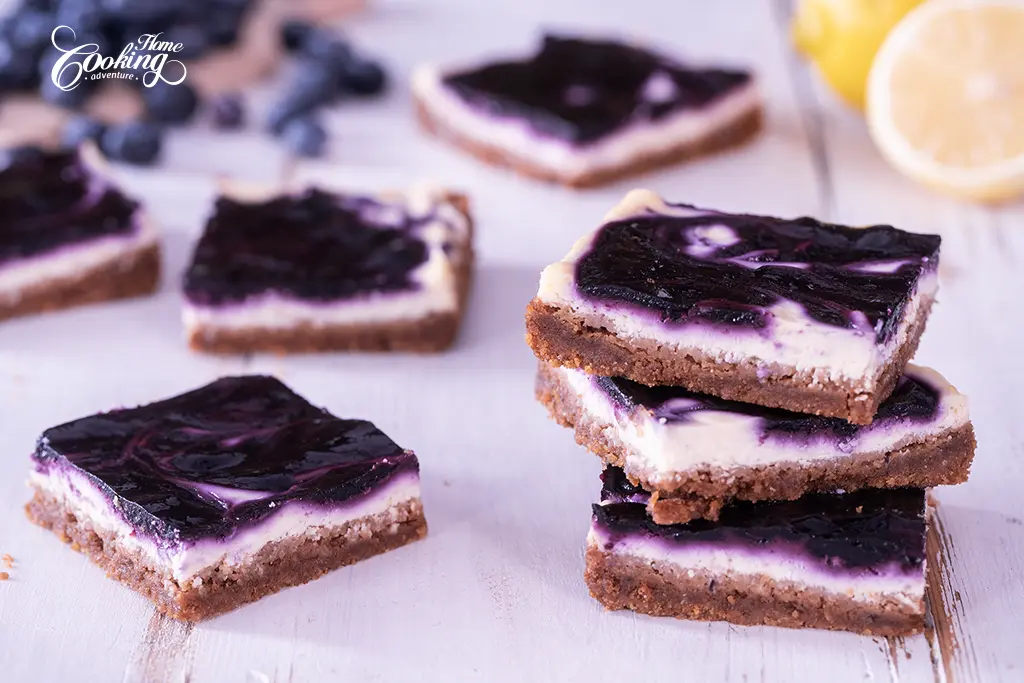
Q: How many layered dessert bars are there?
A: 7